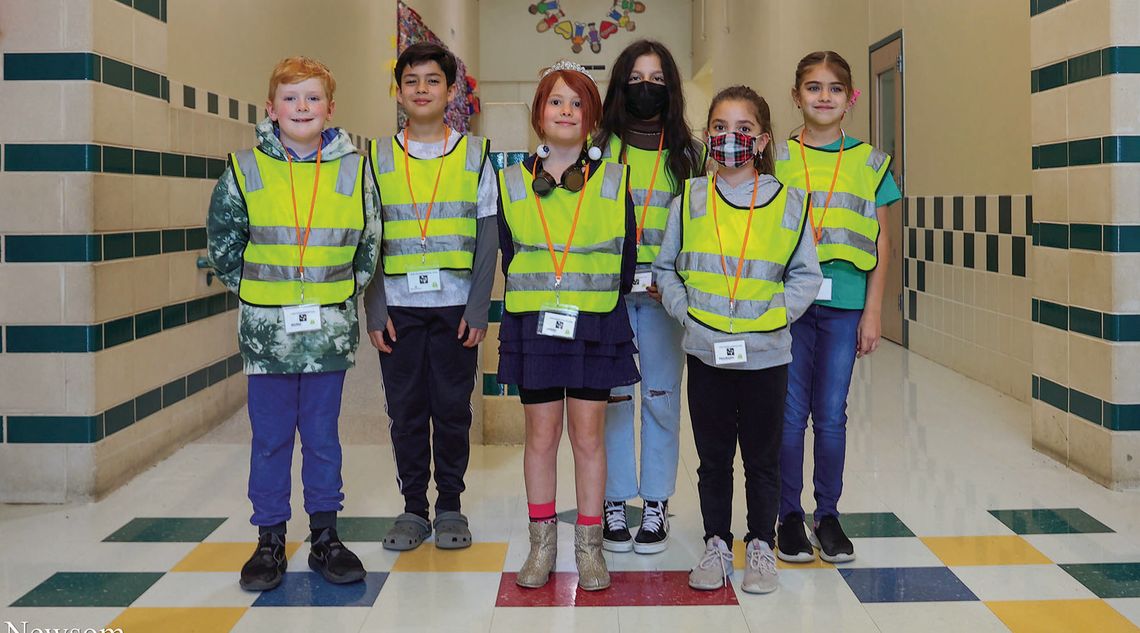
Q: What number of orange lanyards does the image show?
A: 6